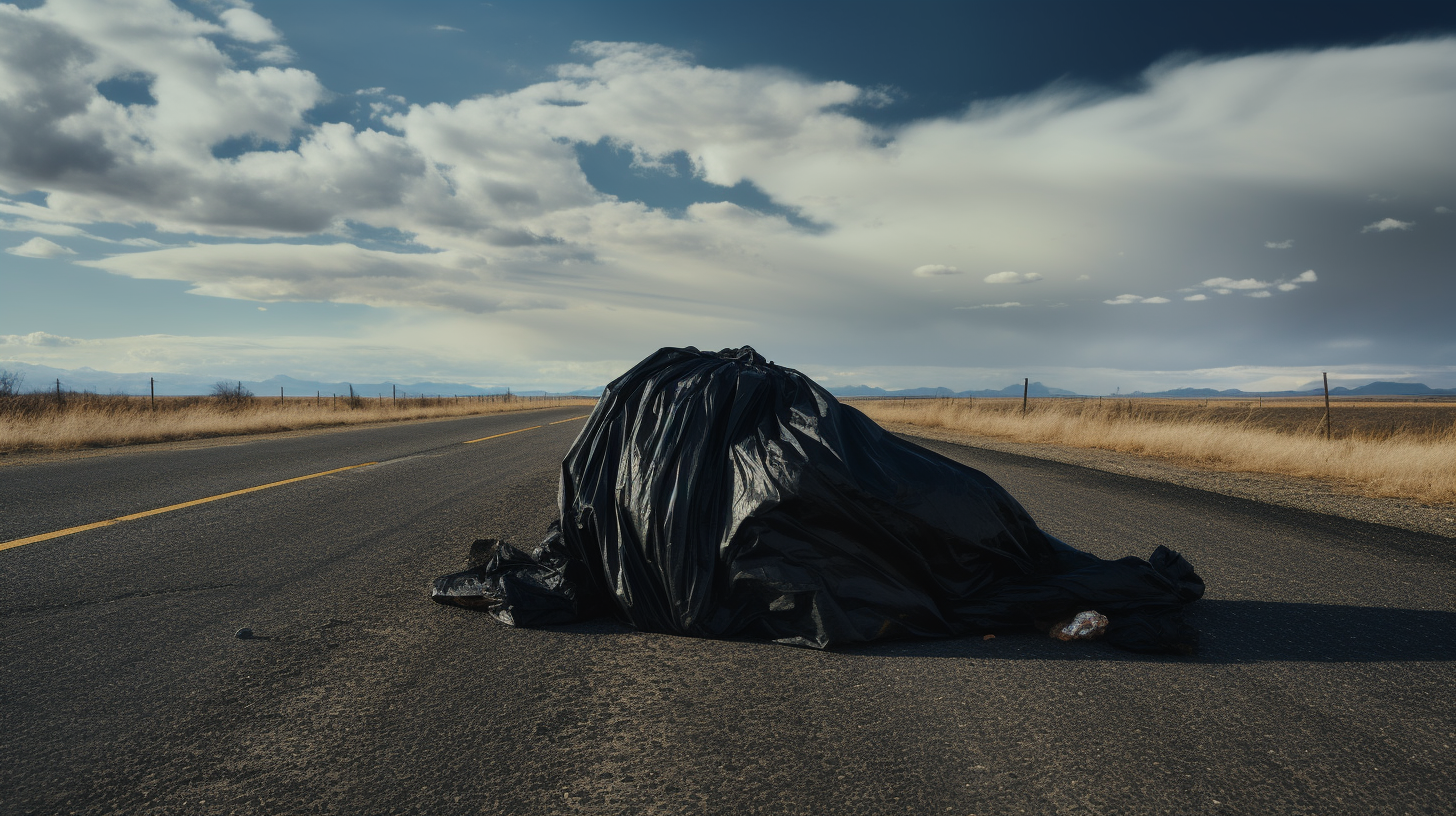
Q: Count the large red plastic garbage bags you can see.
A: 0